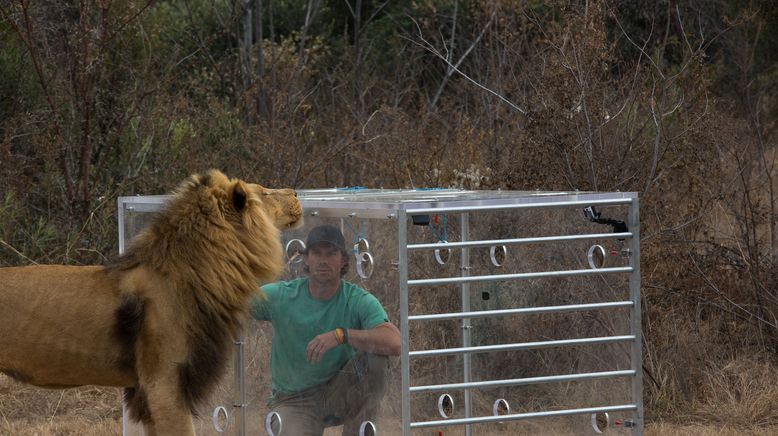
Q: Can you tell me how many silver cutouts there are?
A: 12